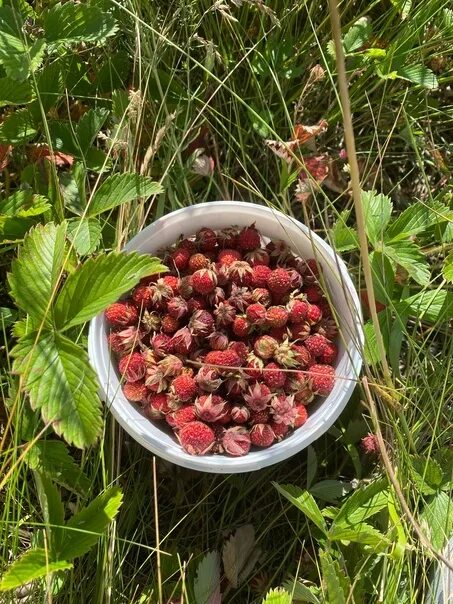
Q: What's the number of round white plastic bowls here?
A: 1